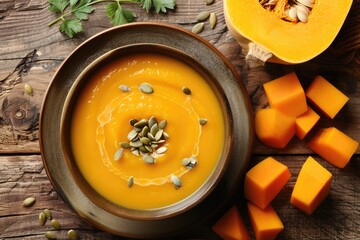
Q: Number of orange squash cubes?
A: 9